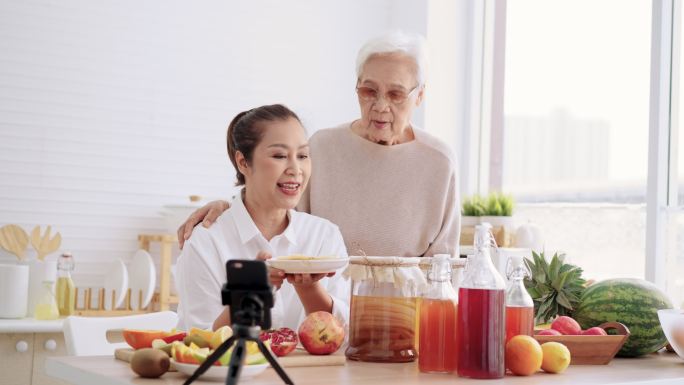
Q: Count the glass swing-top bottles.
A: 4